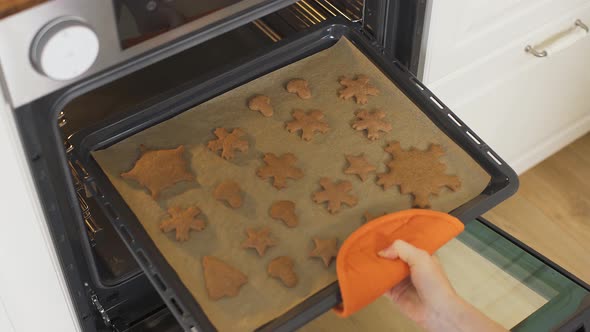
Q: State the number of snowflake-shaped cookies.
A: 8